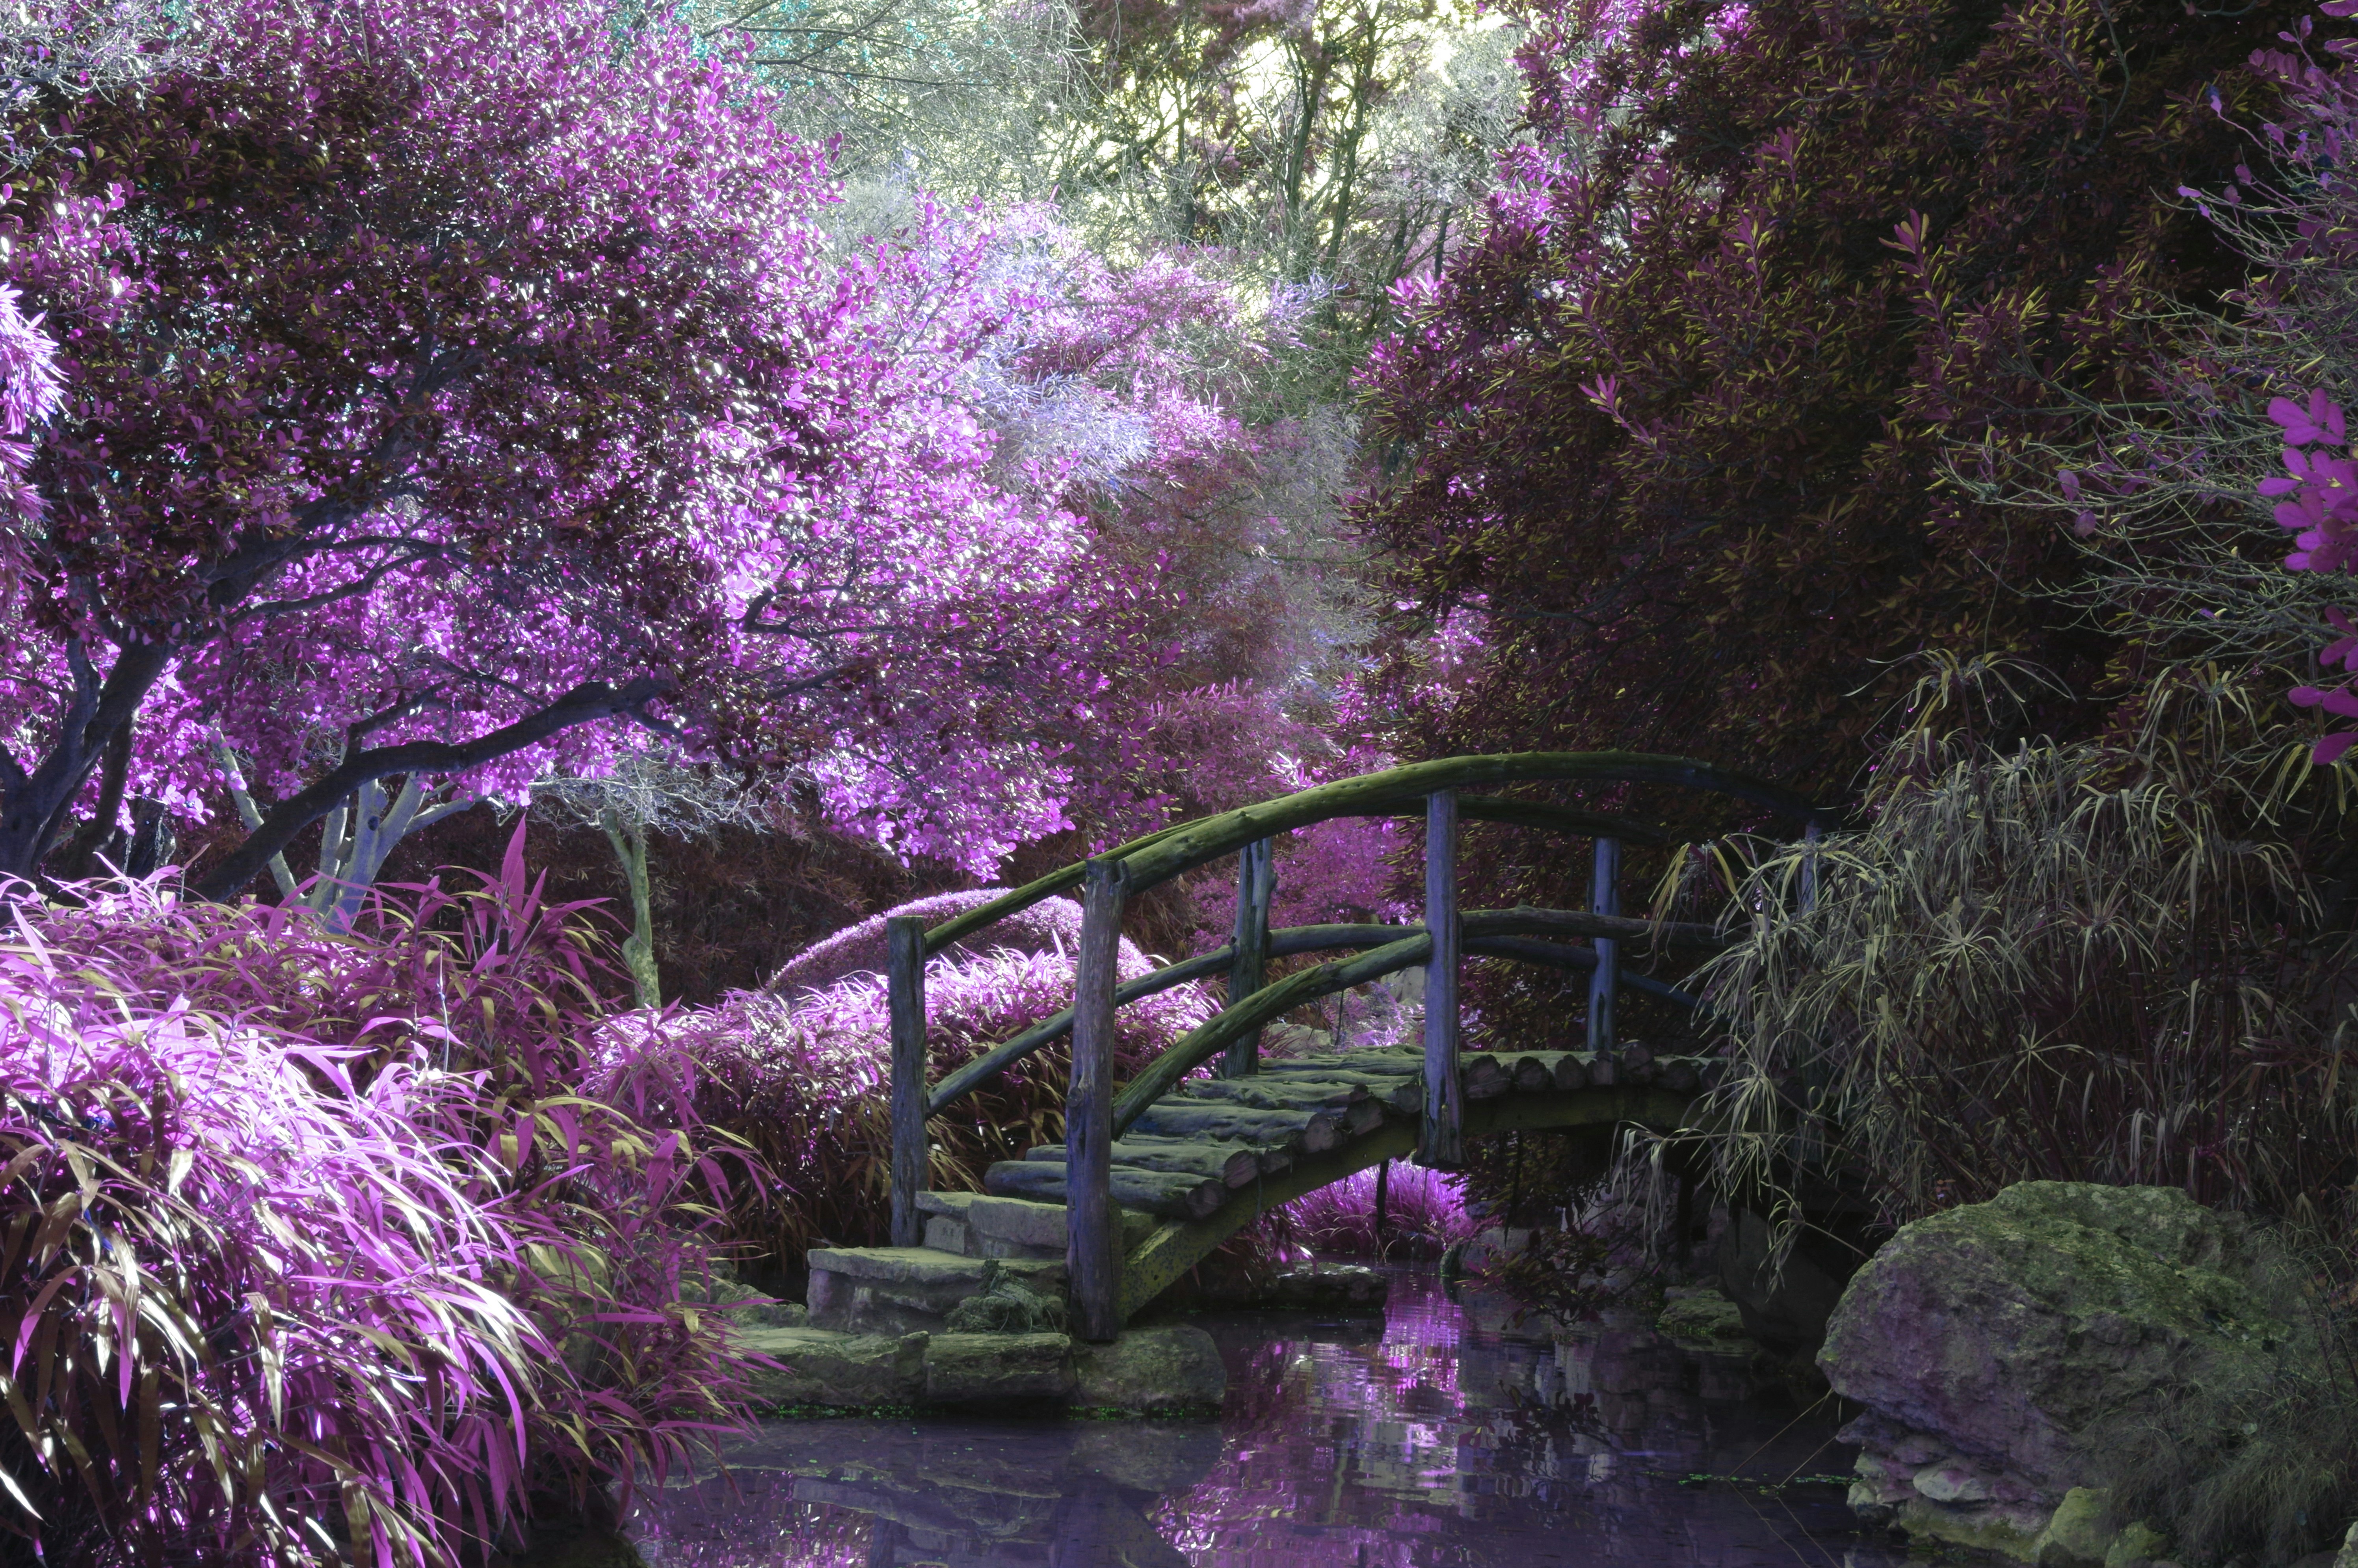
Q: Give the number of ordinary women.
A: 0